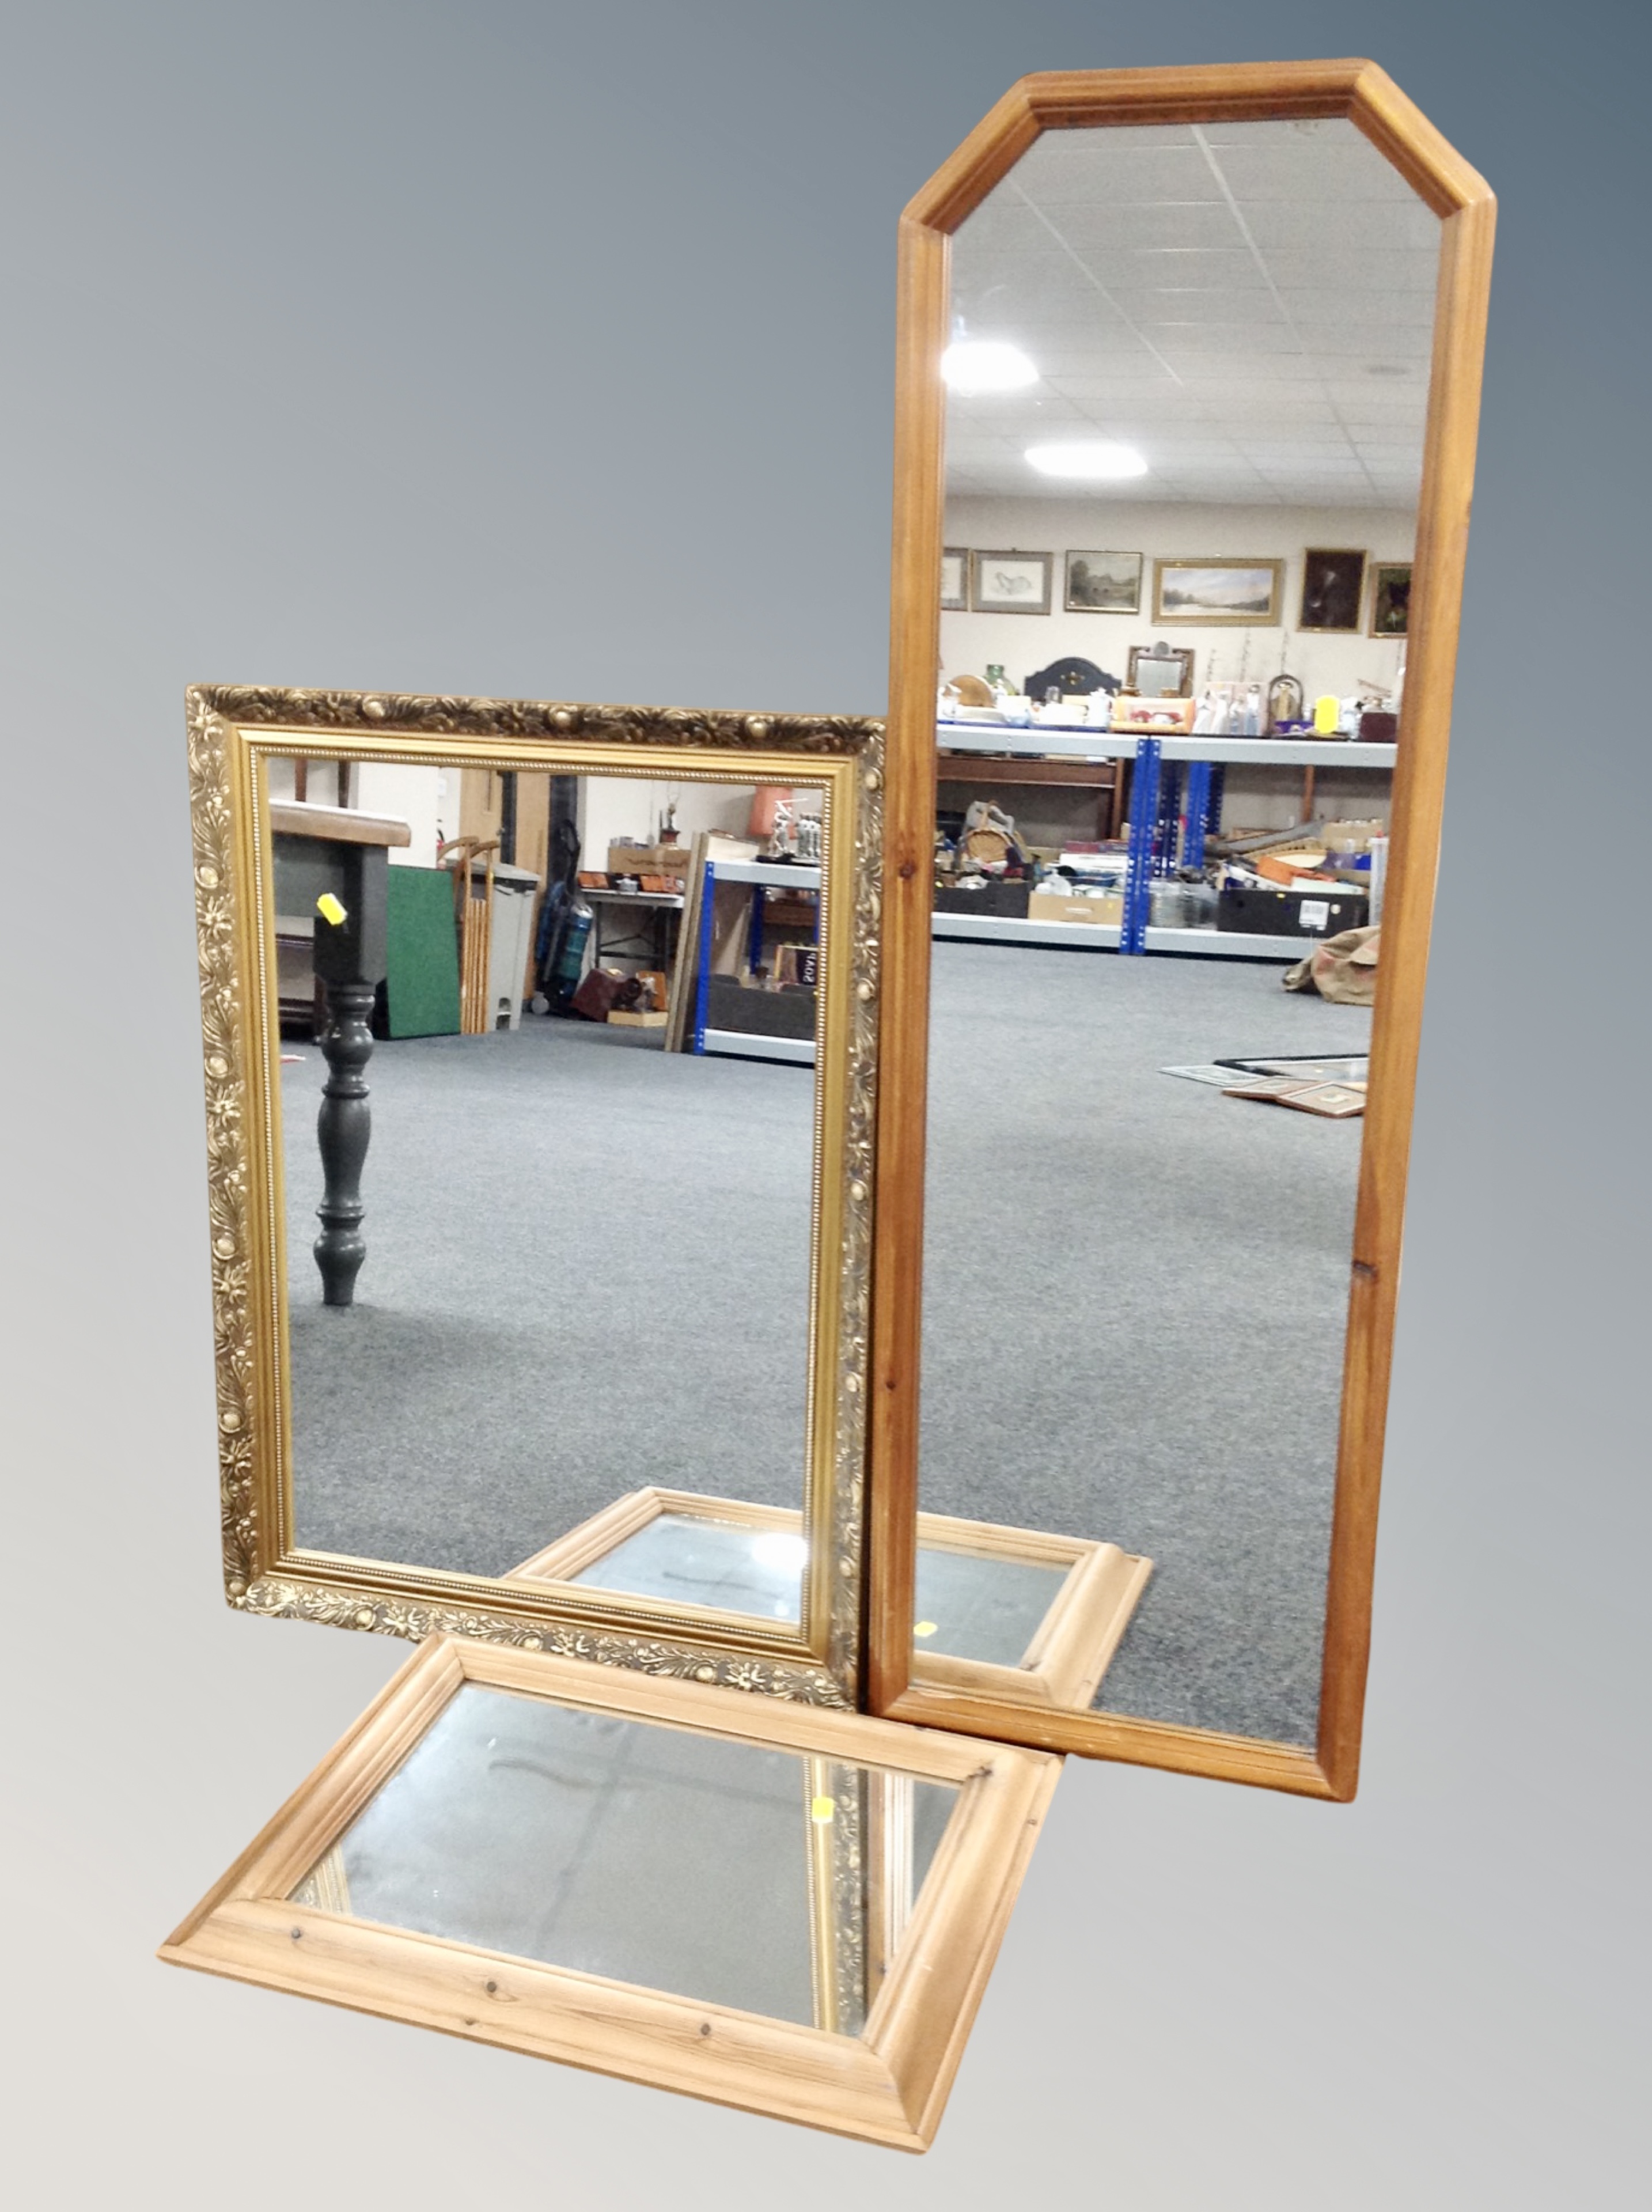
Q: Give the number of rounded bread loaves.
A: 0